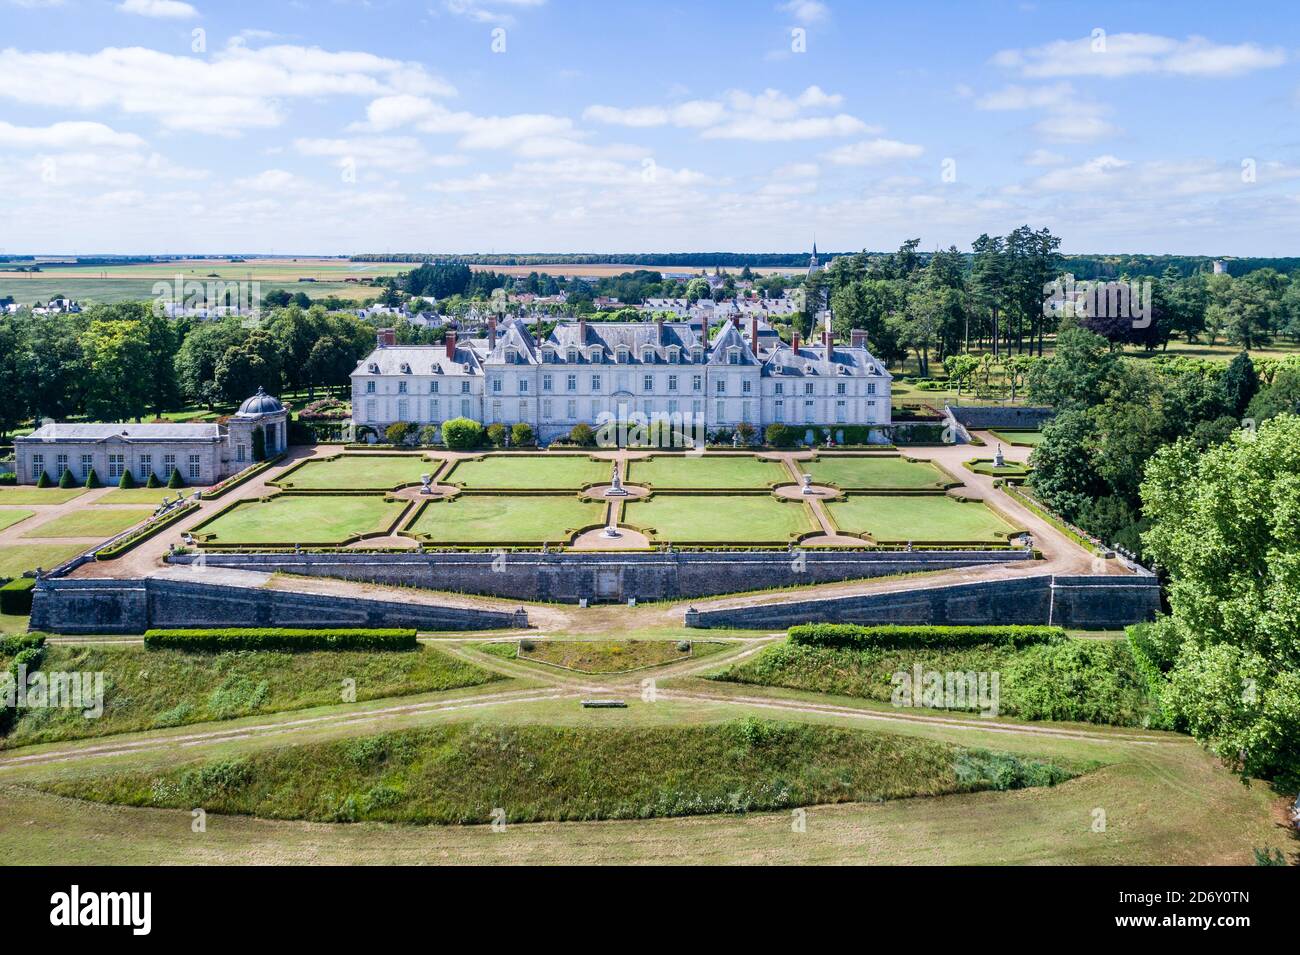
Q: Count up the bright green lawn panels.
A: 8